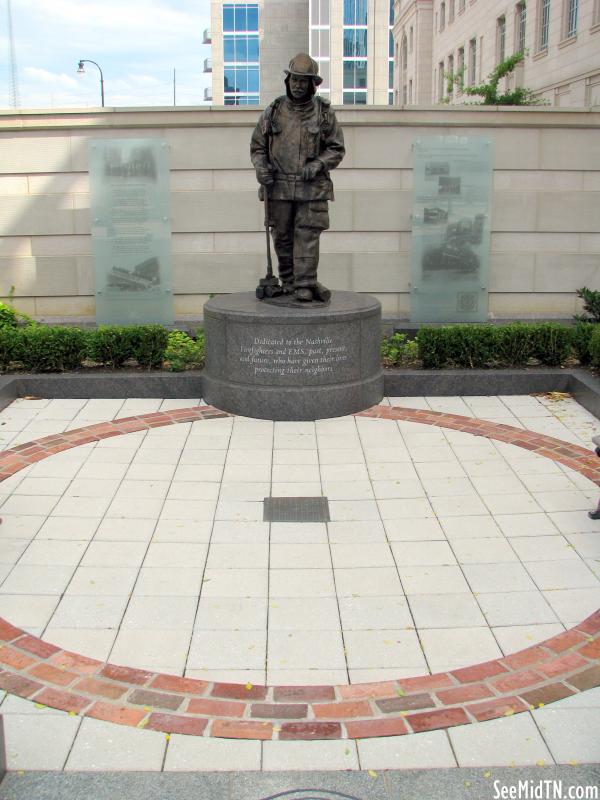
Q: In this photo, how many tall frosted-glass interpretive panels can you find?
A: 2